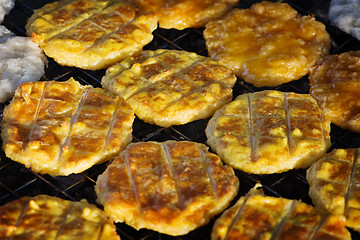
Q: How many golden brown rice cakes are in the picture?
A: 11